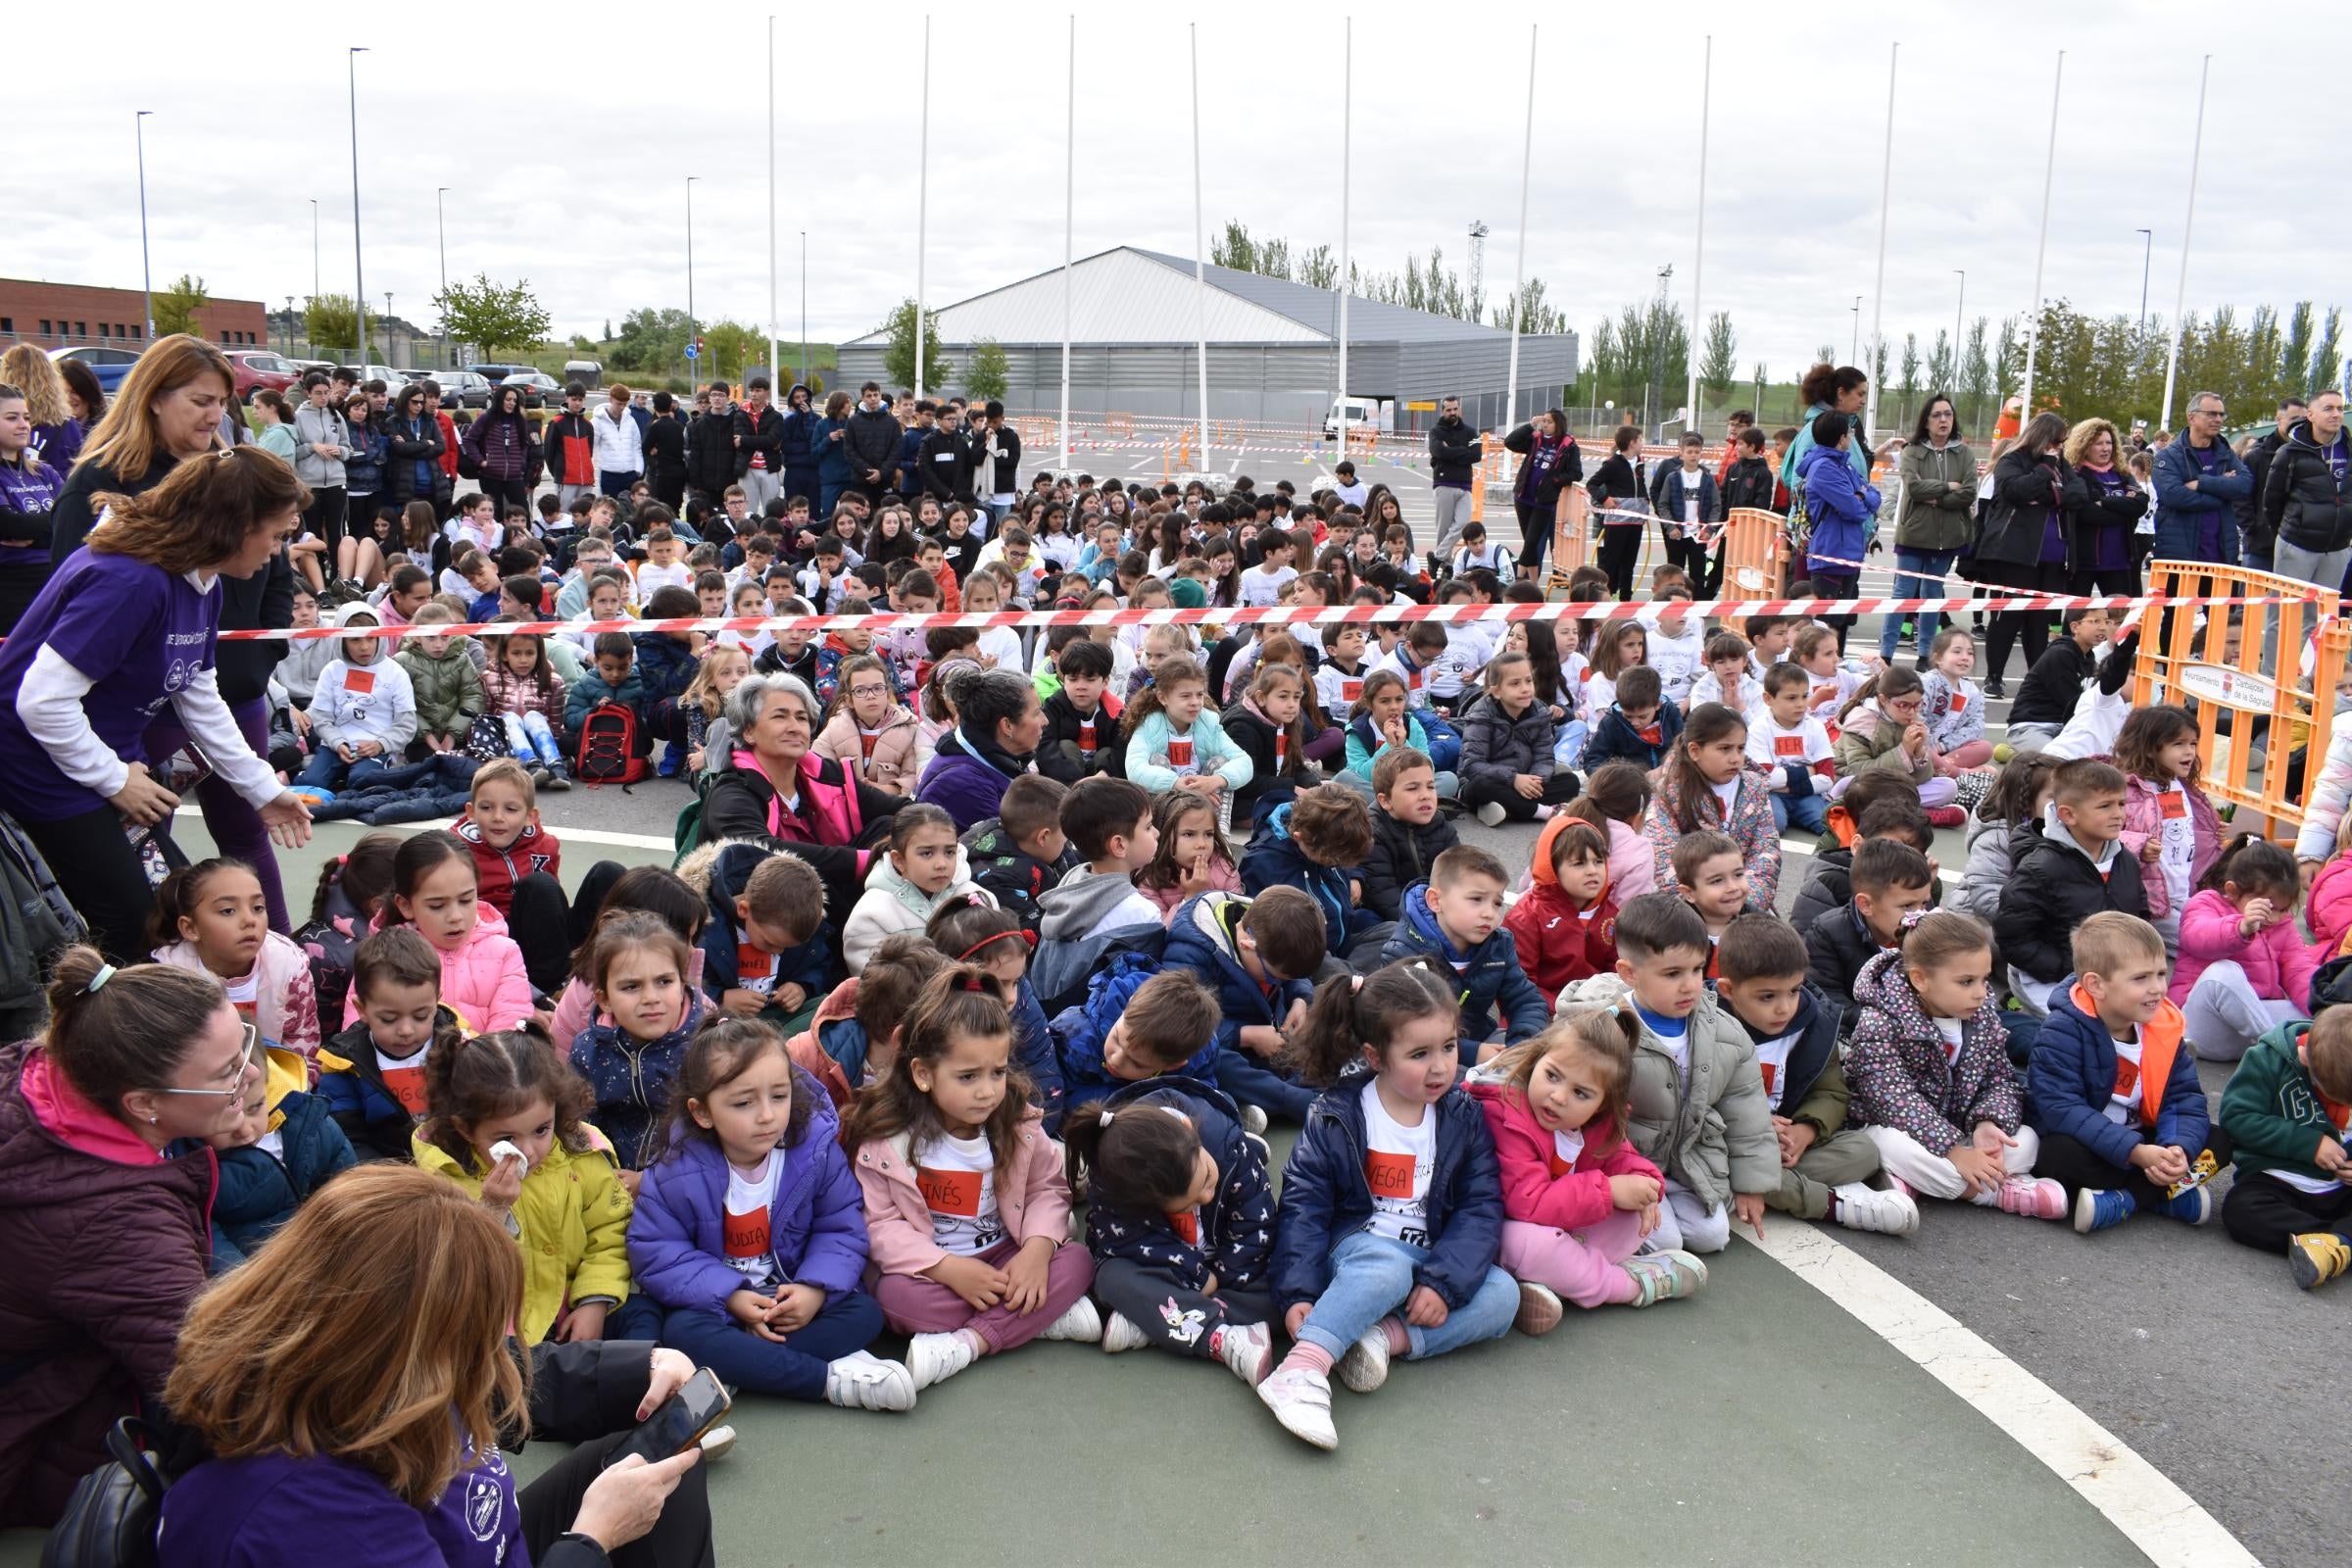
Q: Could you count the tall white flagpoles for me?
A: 10